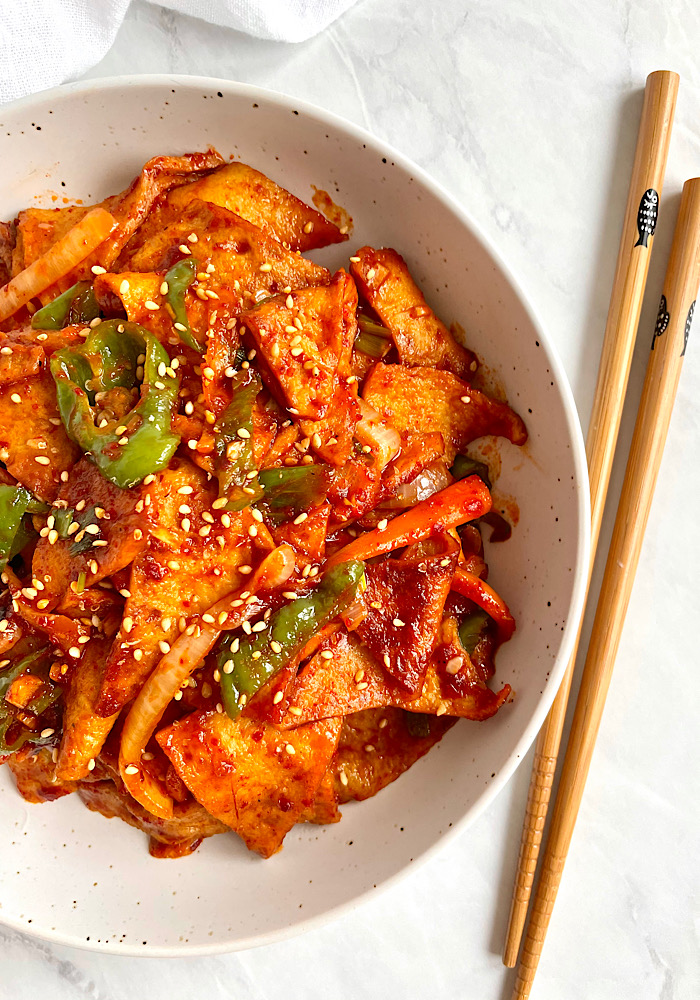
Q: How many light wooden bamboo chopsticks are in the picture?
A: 2